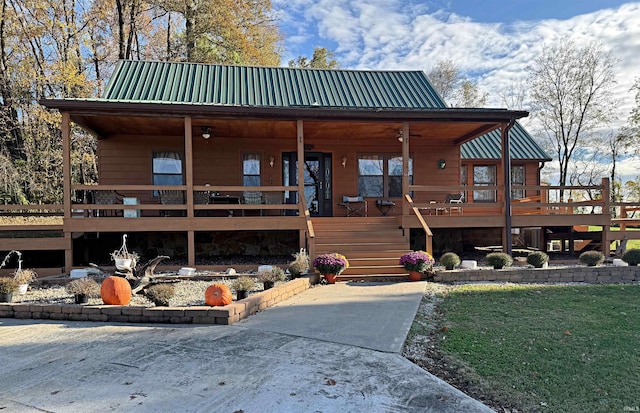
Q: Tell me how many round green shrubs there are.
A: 5